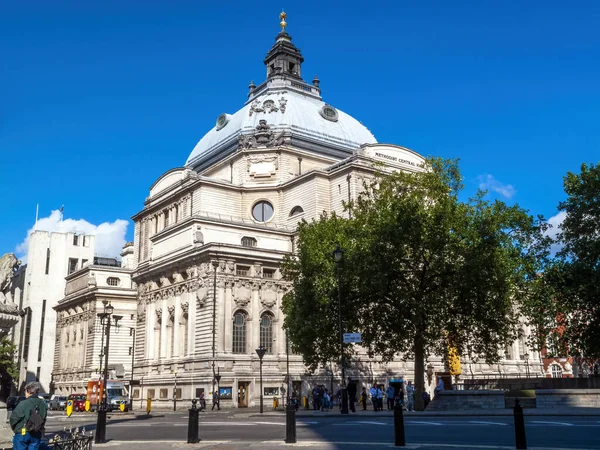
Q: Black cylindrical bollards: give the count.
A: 5